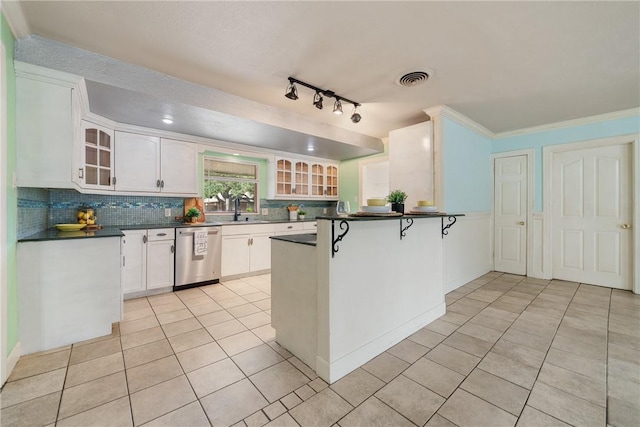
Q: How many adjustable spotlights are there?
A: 4